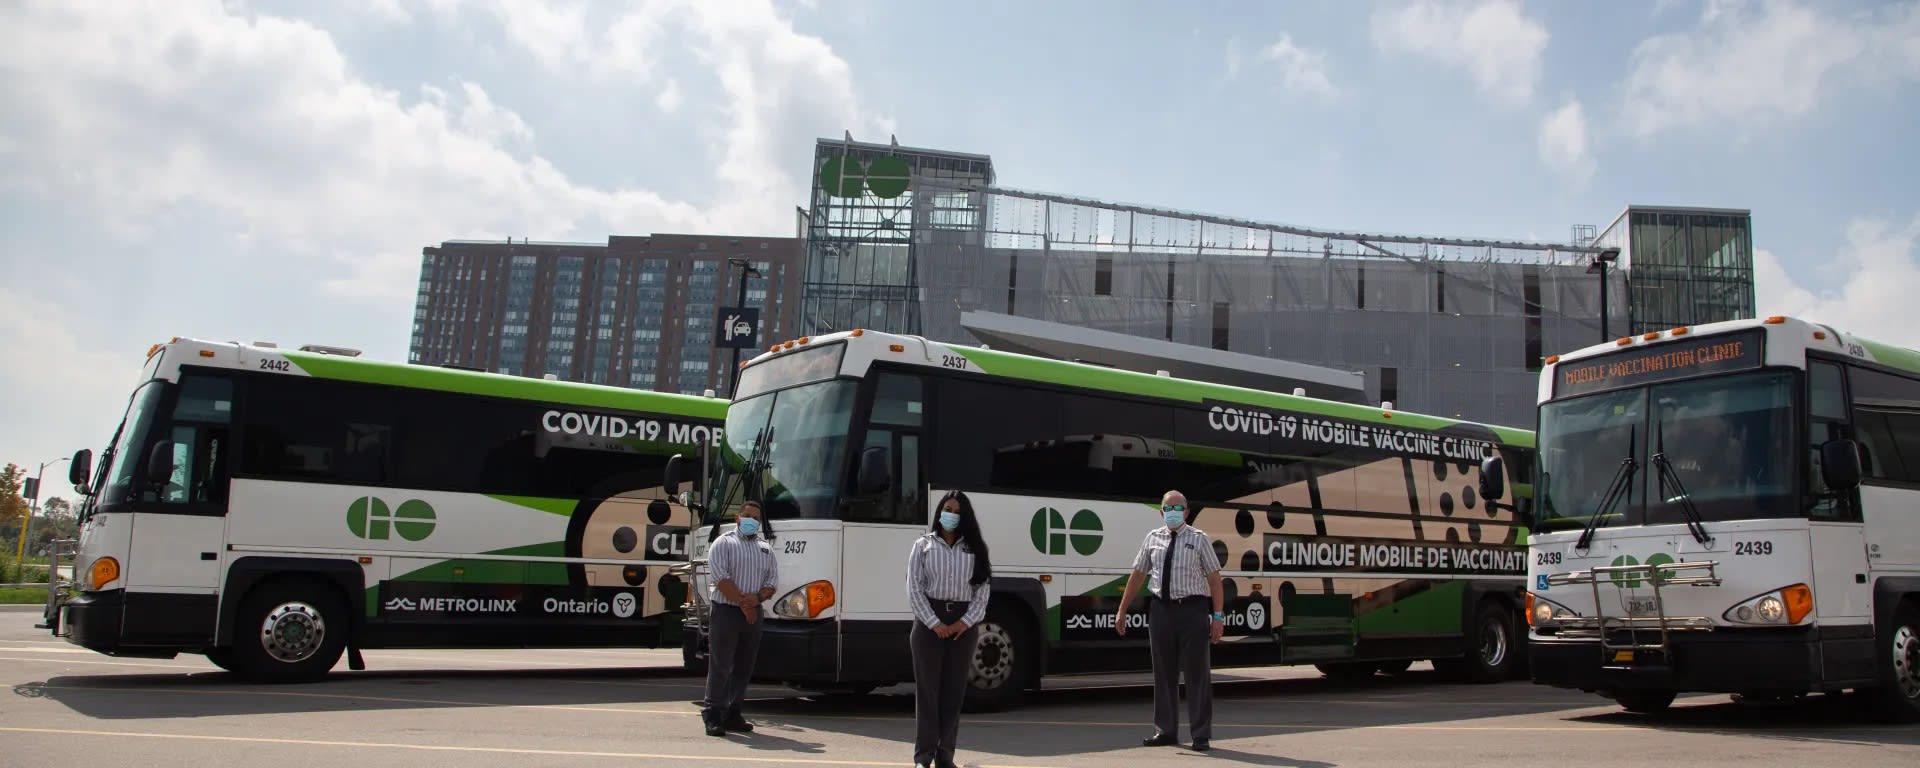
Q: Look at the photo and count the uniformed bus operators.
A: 3